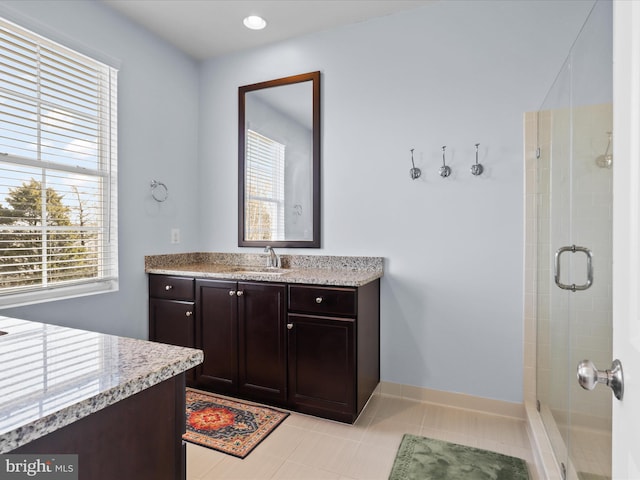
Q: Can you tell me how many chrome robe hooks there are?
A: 3